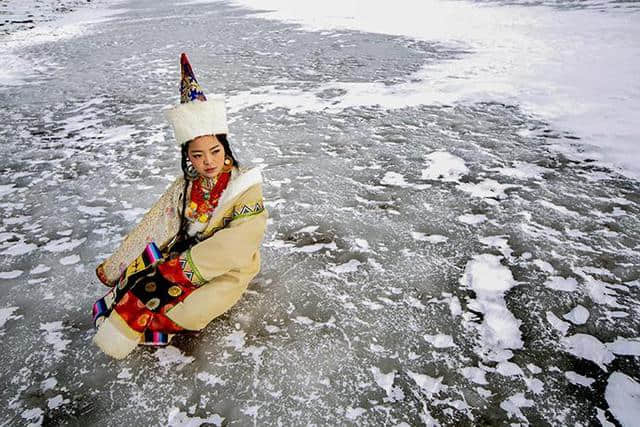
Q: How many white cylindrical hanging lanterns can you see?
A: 0